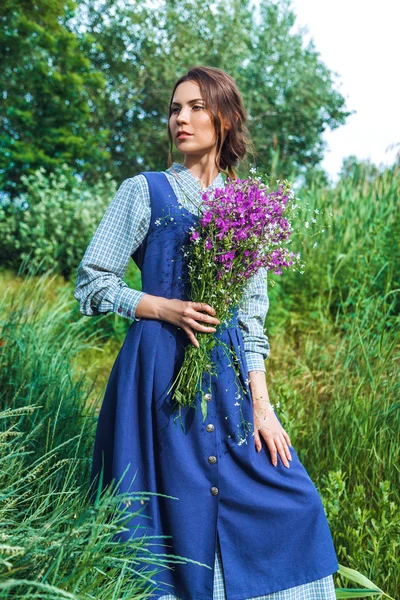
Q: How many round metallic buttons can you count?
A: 4